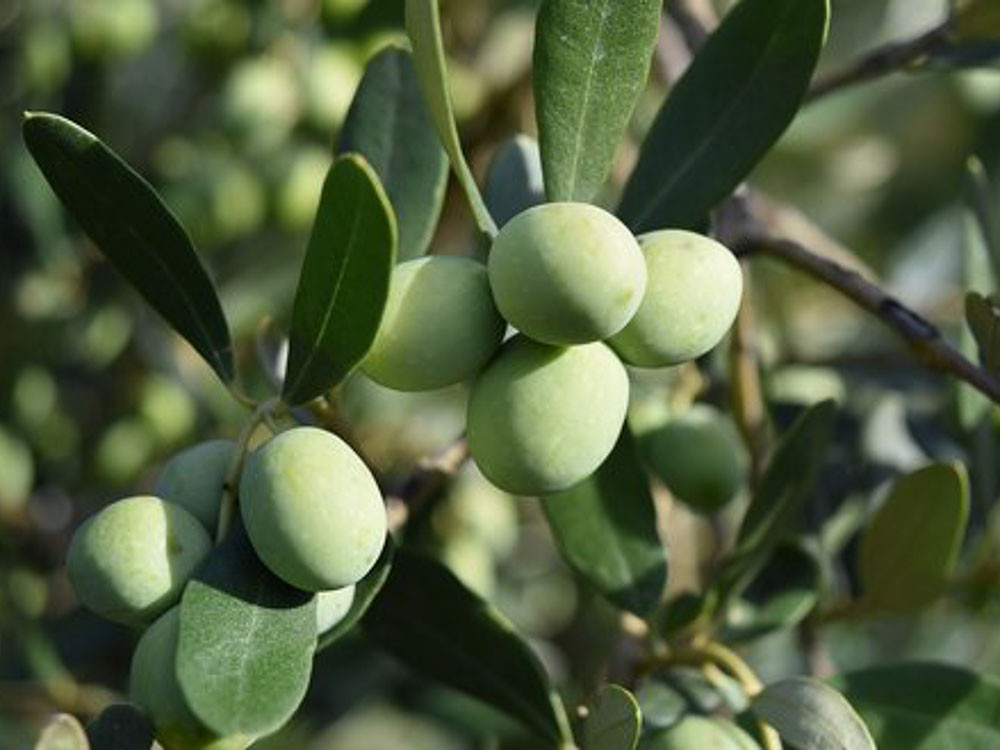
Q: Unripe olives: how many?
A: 11